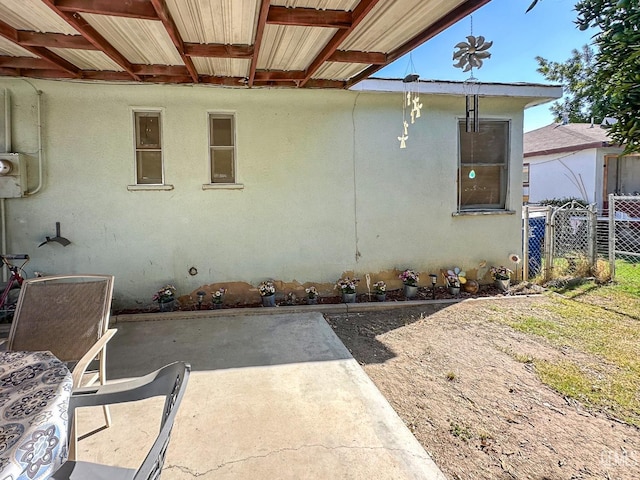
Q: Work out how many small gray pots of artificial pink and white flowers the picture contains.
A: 9